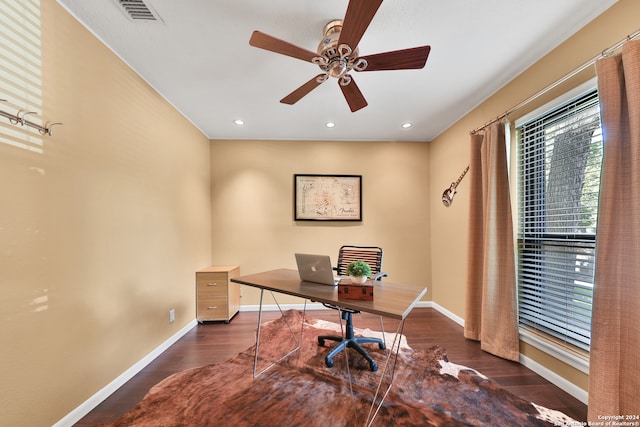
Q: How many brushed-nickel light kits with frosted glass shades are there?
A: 0